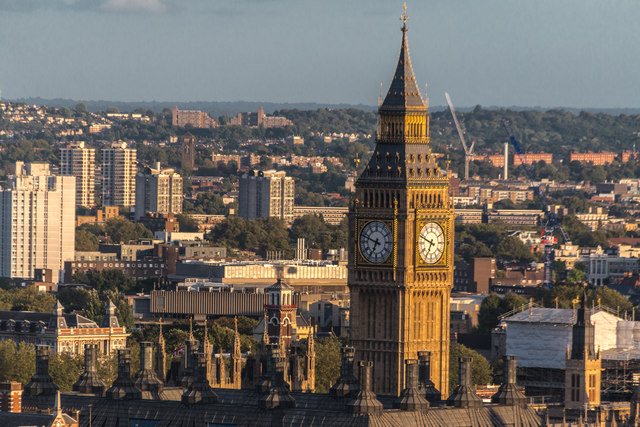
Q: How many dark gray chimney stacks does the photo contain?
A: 14